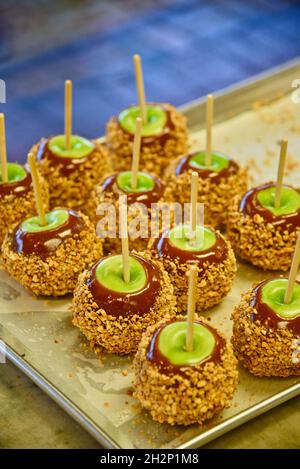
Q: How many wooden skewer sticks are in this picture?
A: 11